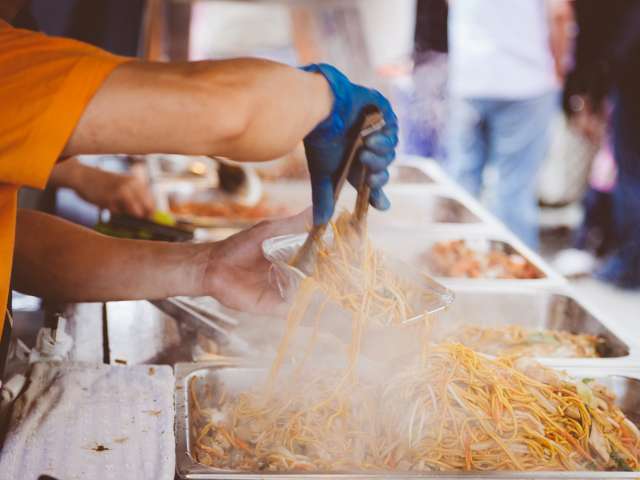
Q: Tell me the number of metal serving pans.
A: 5